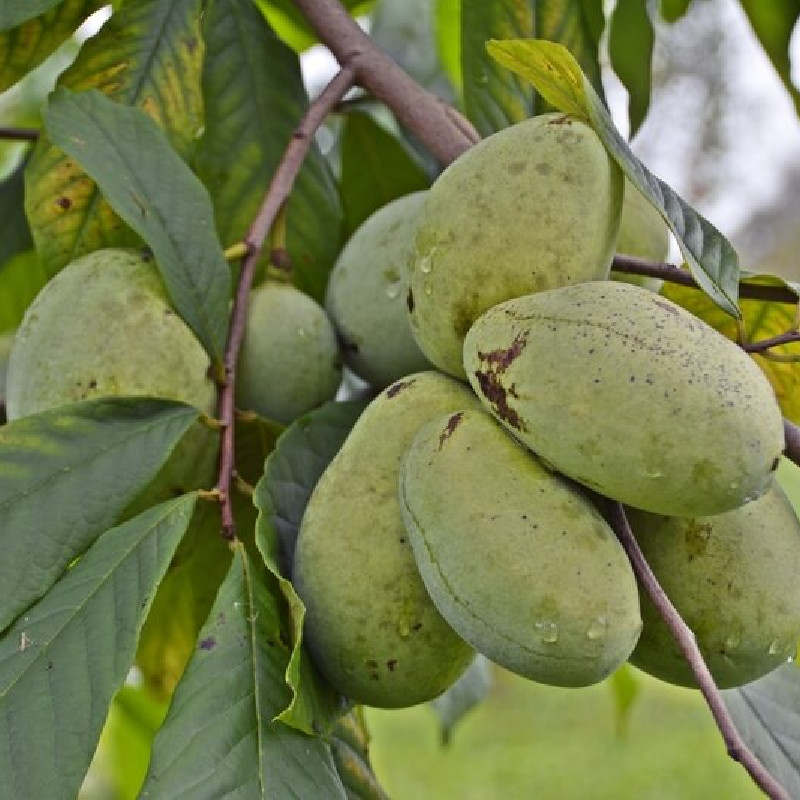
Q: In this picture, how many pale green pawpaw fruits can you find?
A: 9